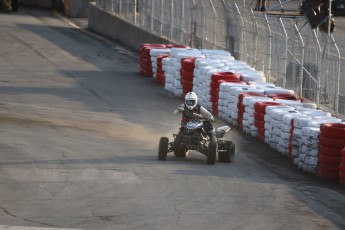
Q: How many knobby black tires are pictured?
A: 4